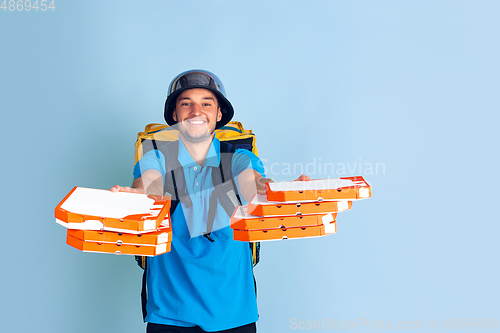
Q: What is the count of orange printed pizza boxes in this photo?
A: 7